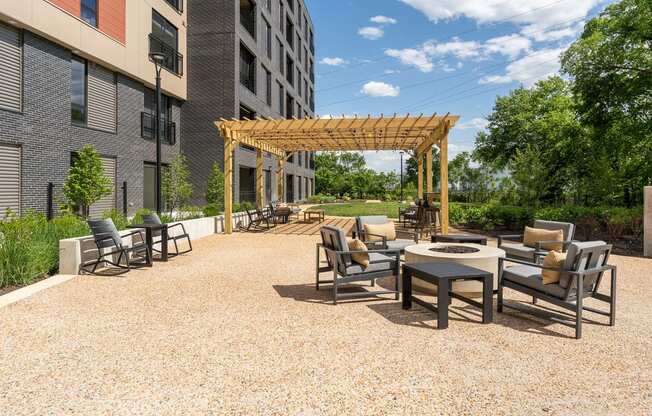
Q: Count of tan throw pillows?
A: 4